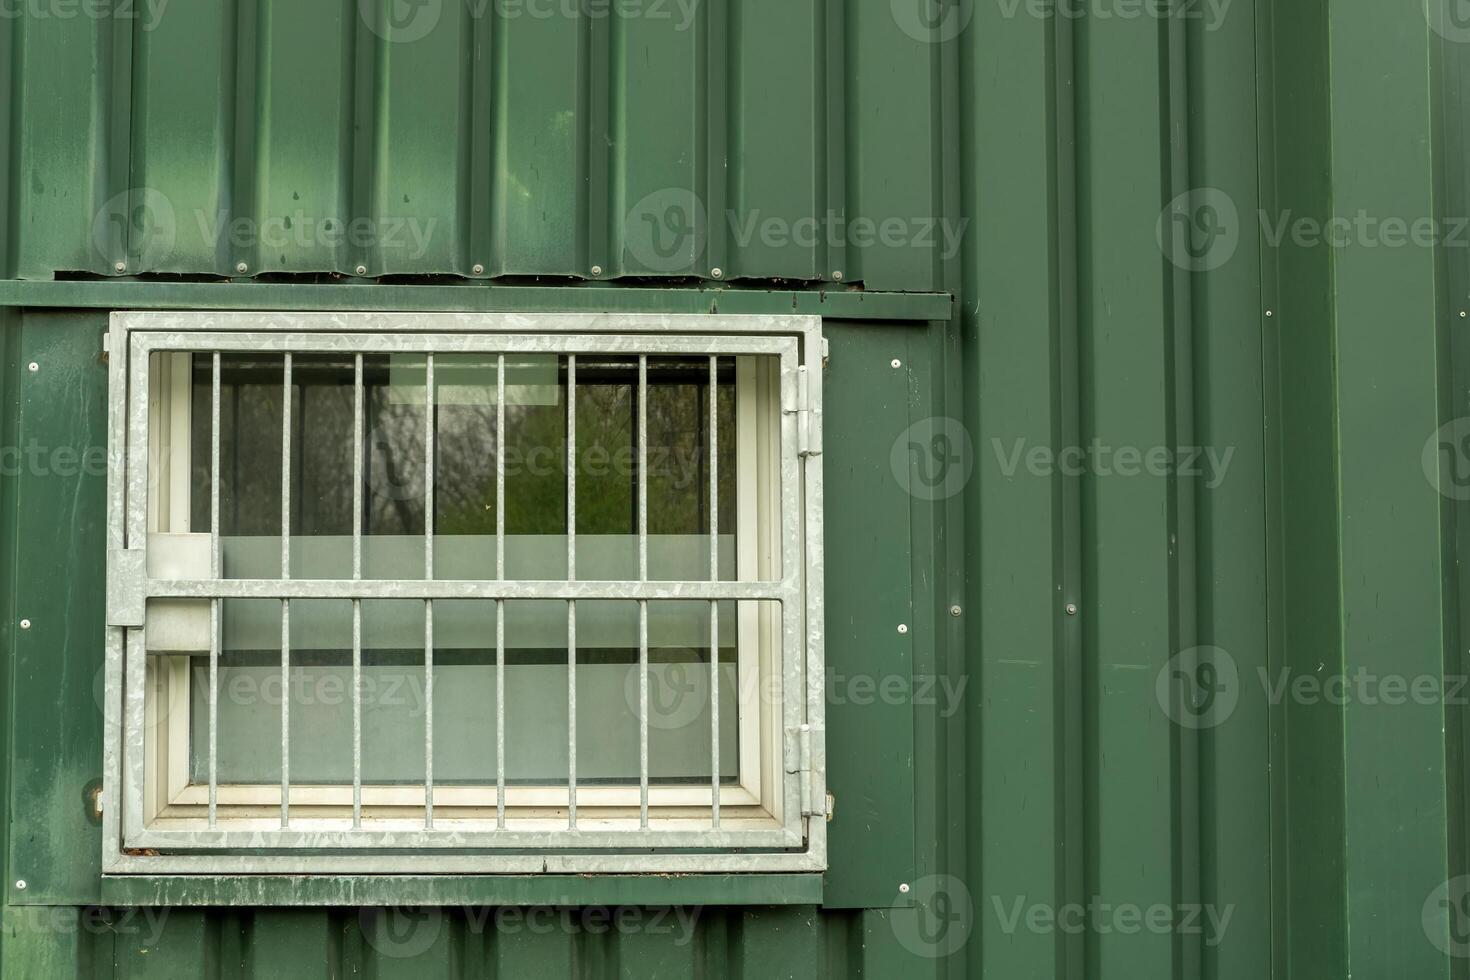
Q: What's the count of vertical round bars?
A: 8